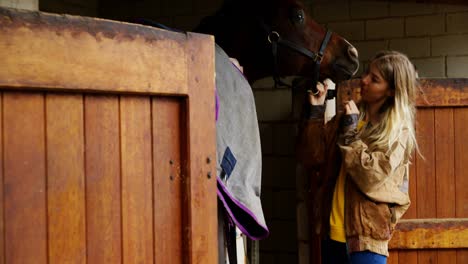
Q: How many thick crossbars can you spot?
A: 3